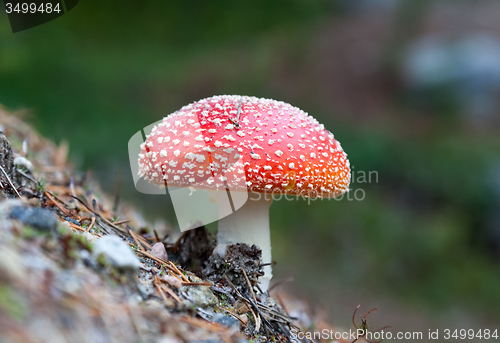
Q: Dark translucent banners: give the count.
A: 1